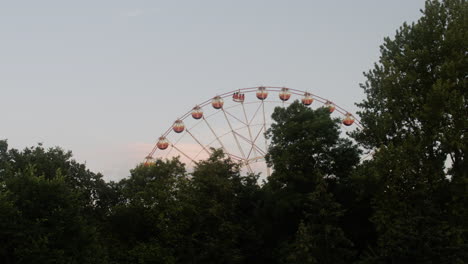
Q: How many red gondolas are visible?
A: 11